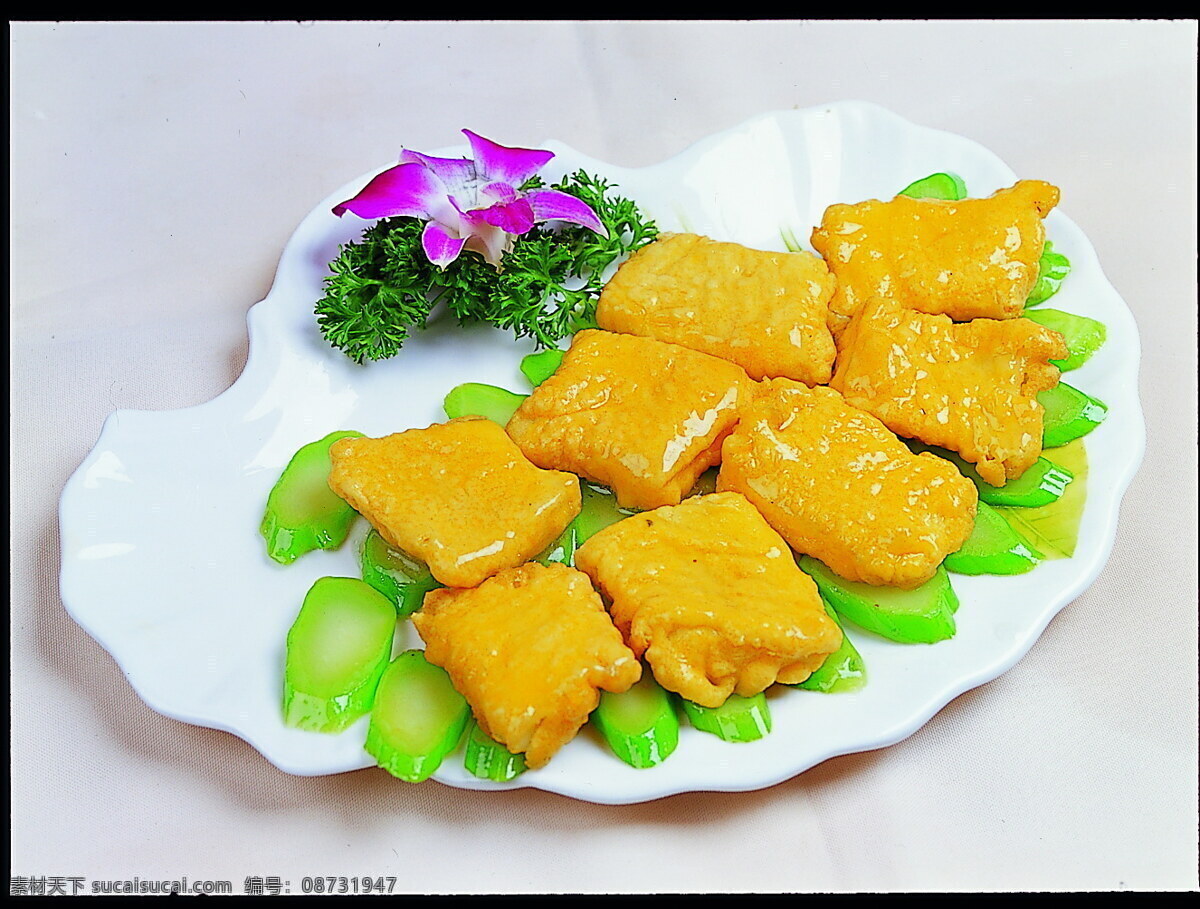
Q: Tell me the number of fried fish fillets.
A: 8